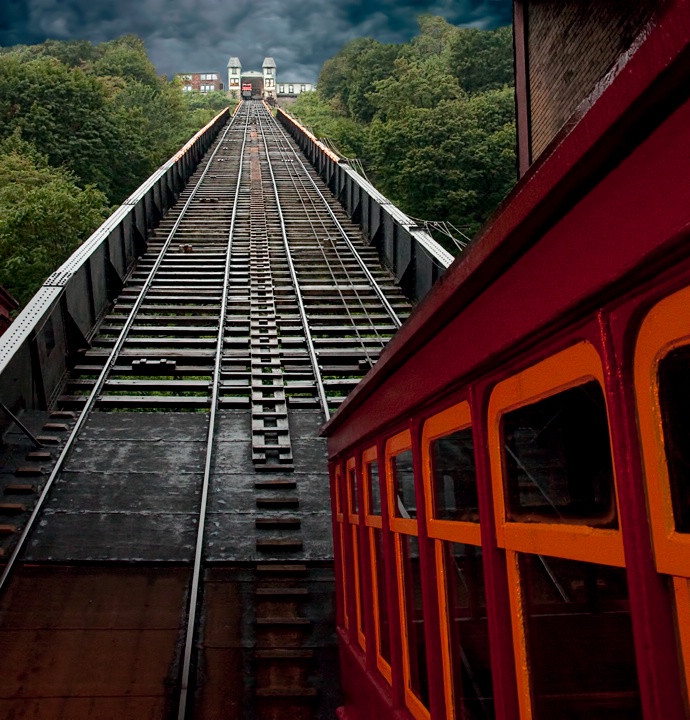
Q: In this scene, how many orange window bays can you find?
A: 7